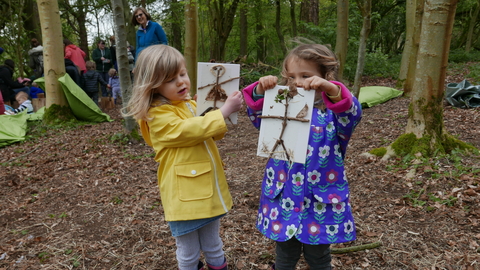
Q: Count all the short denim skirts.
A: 1